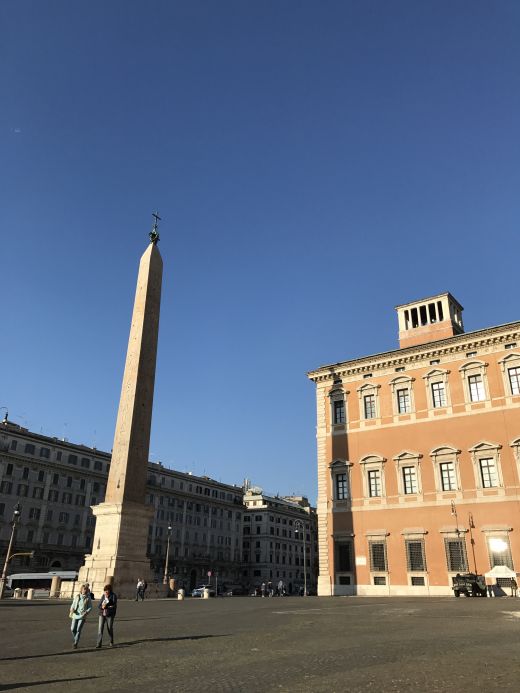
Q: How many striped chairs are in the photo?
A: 0